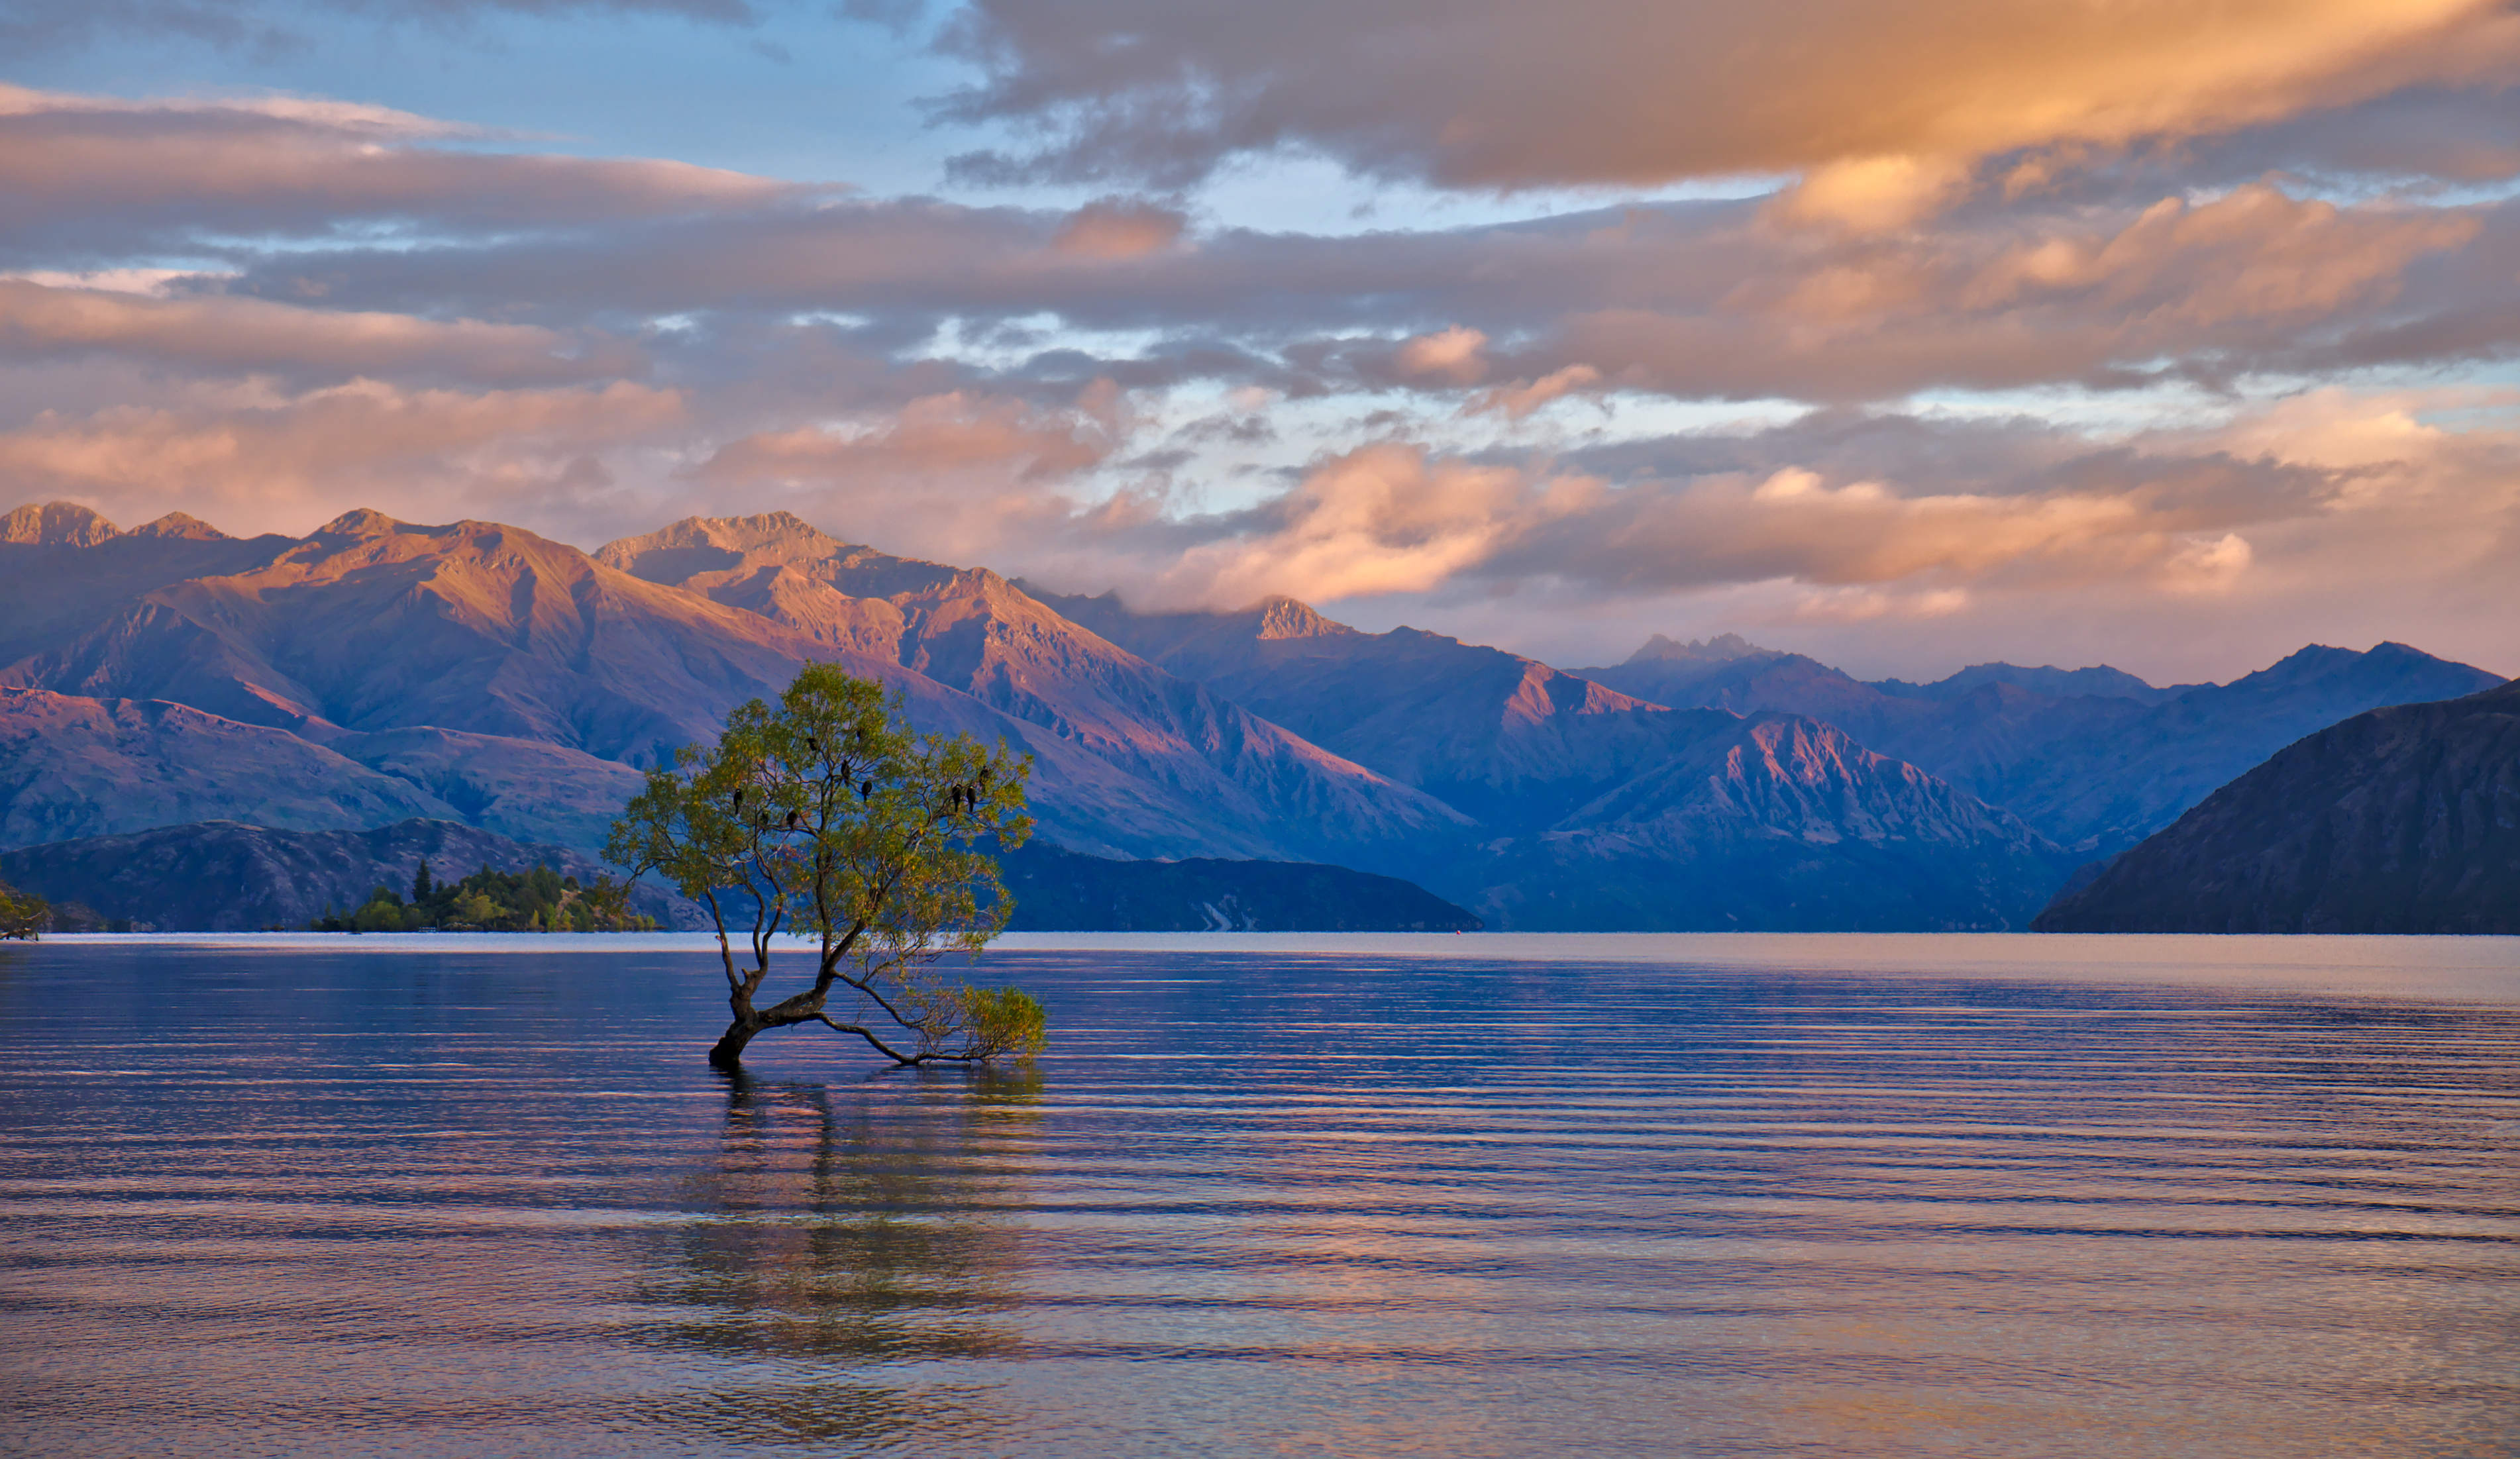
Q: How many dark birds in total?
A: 10